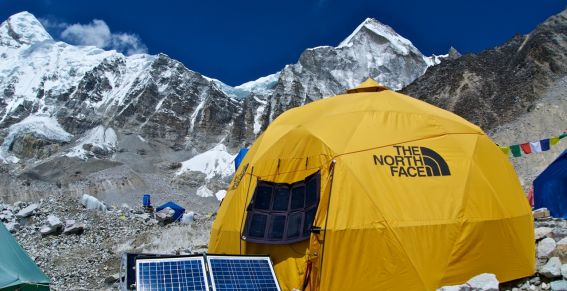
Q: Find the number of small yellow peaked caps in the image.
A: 1